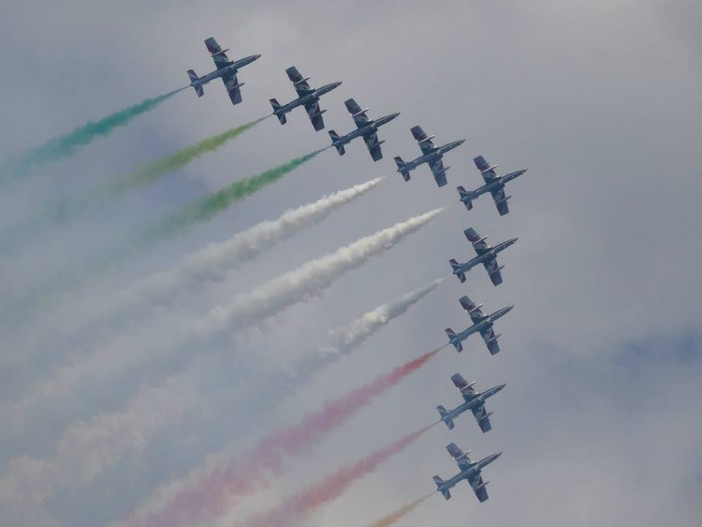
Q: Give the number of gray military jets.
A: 9